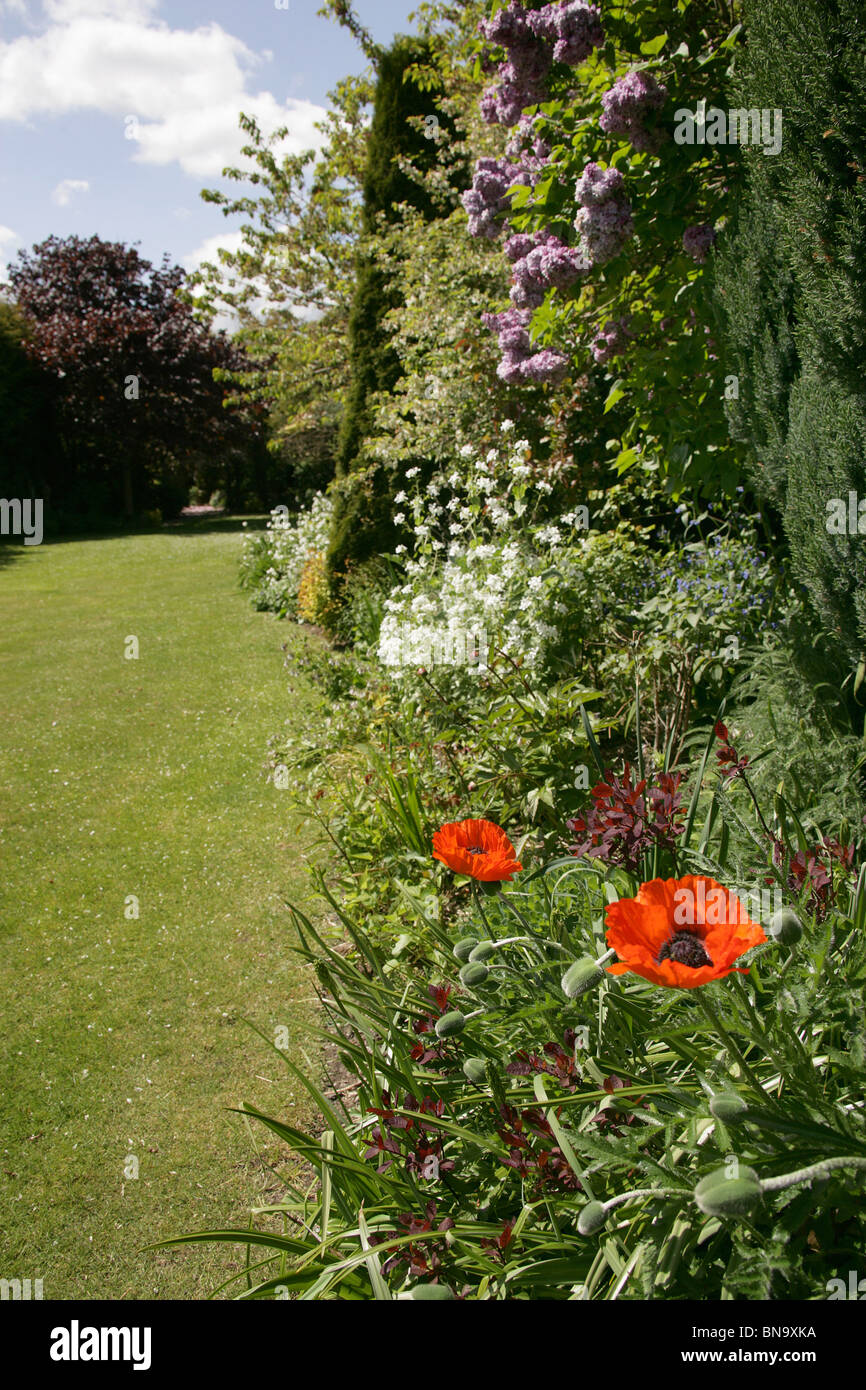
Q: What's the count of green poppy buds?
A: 11